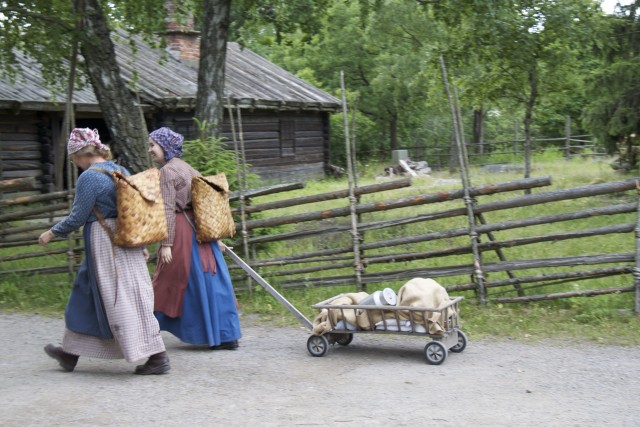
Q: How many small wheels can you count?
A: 4